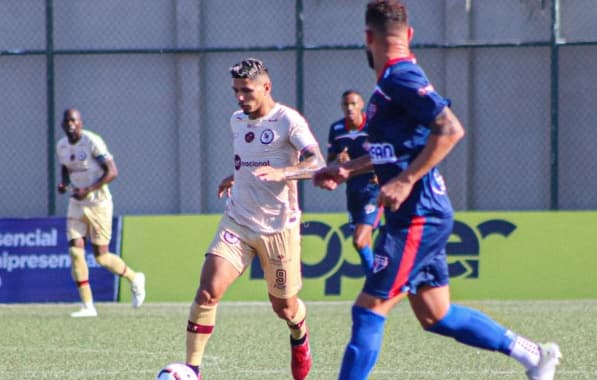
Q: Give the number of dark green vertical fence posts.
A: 3